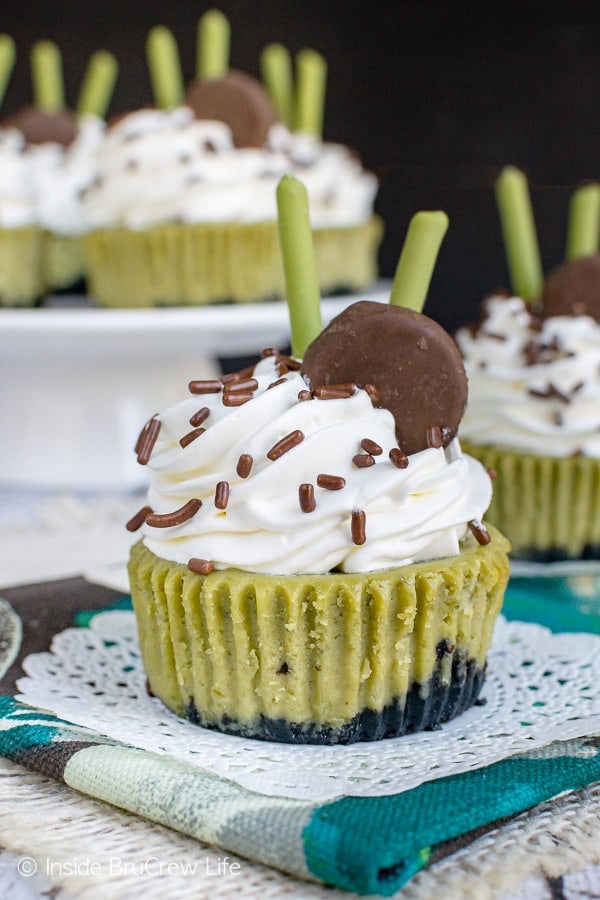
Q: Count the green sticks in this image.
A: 11